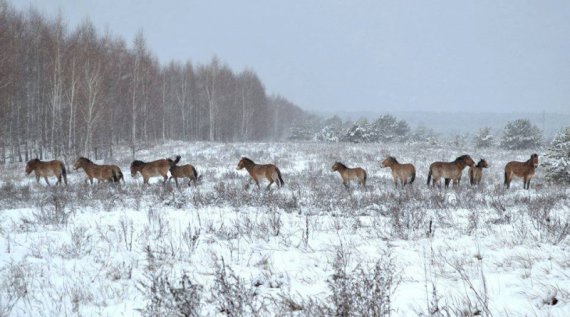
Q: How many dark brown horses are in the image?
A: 10